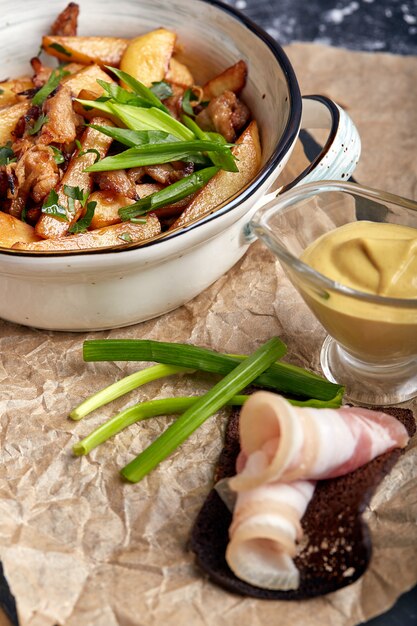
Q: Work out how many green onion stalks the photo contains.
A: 4